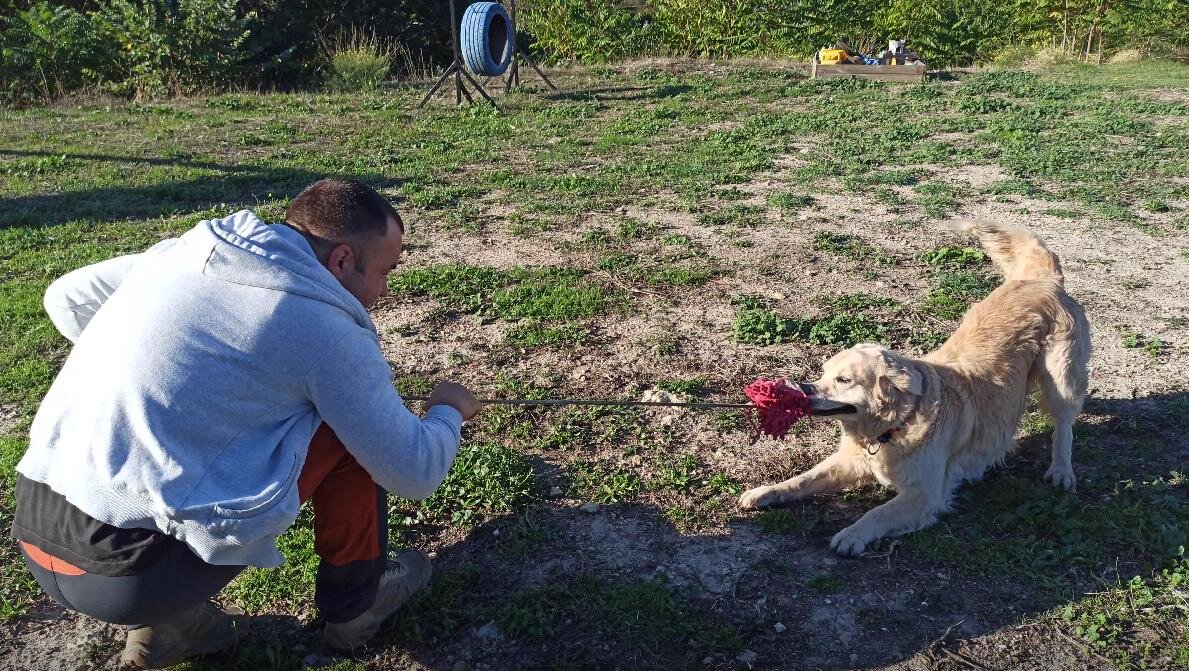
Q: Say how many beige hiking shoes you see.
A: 2